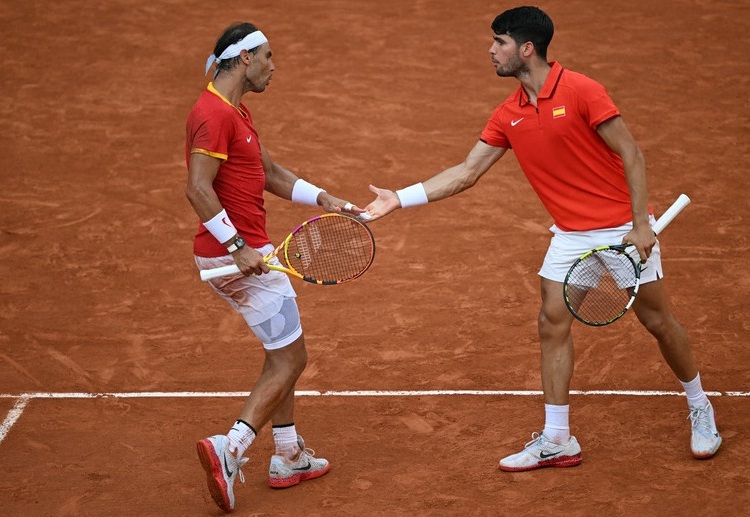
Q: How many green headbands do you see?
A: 0